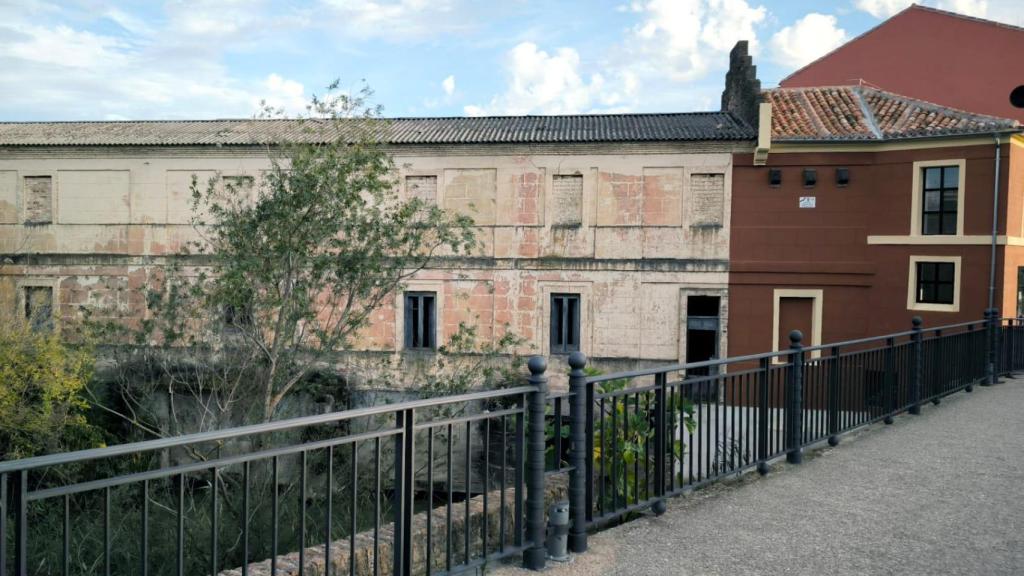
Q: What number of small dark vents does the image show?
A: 3